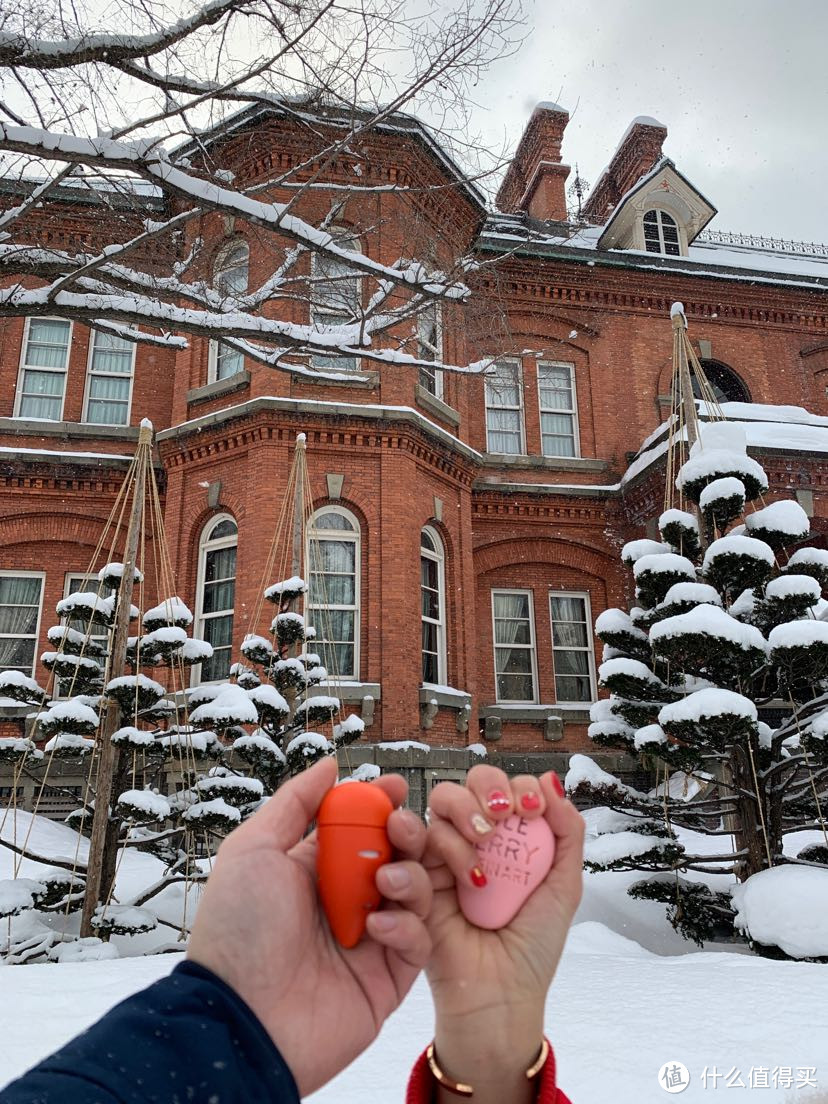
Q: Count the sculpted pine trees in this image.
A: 3